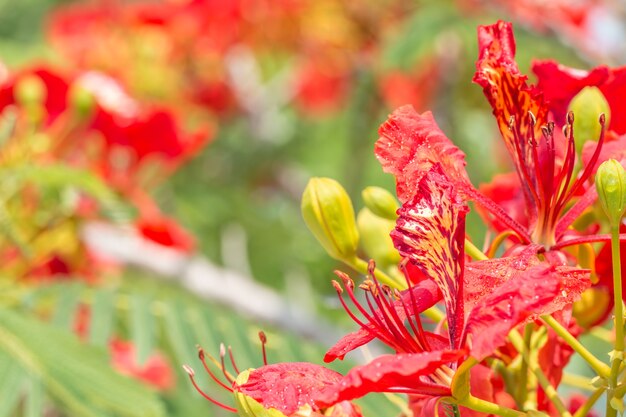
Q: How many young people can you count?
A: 0